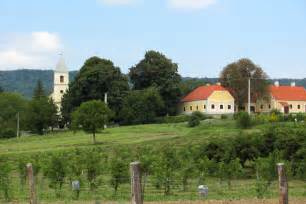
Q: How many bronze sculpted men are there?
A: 0